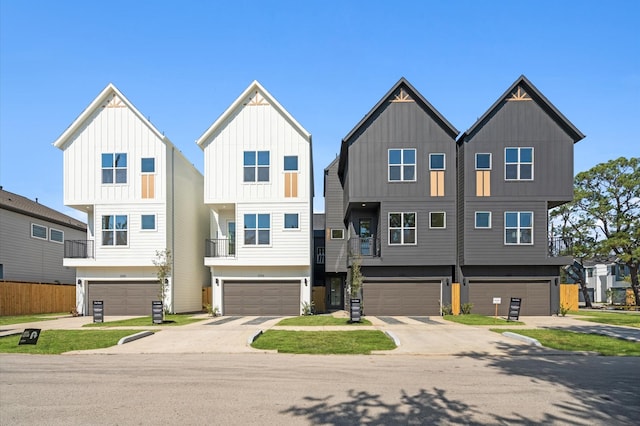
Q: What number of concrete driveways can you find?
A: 4